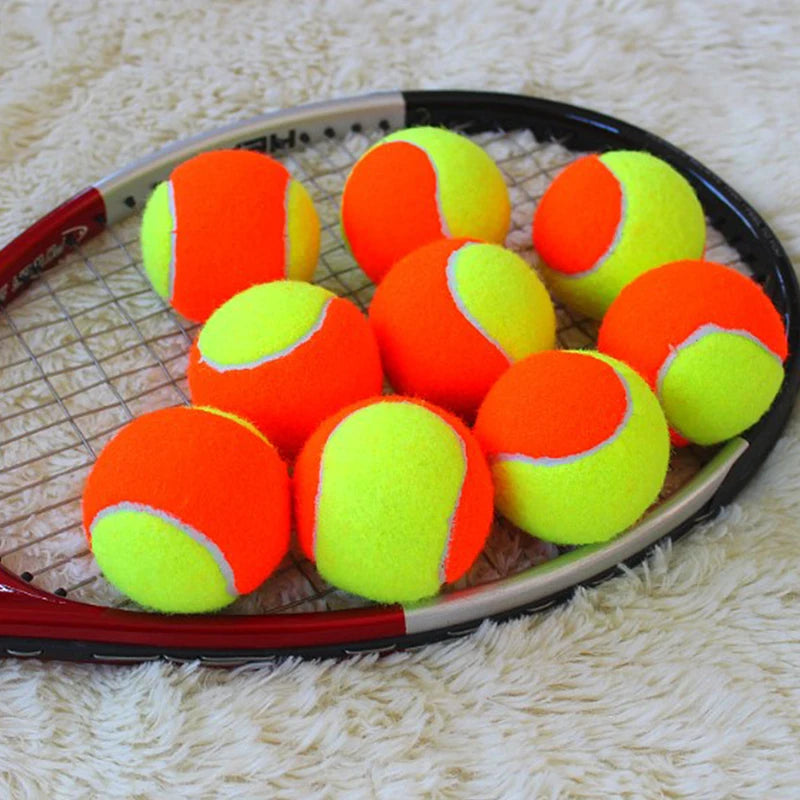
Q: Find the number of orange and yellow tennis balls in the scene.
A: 9